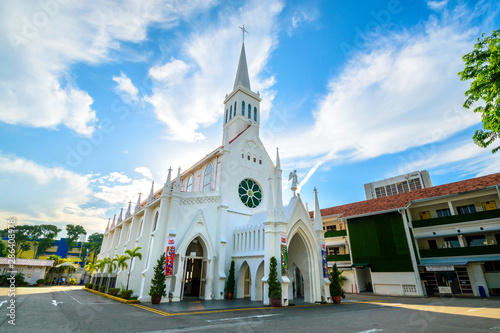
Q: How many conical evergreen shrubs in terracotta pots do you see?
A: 4